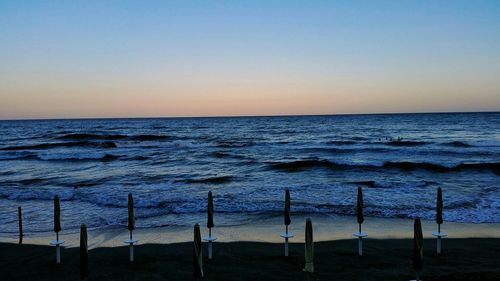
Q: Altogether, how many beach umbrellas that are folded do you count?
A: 10